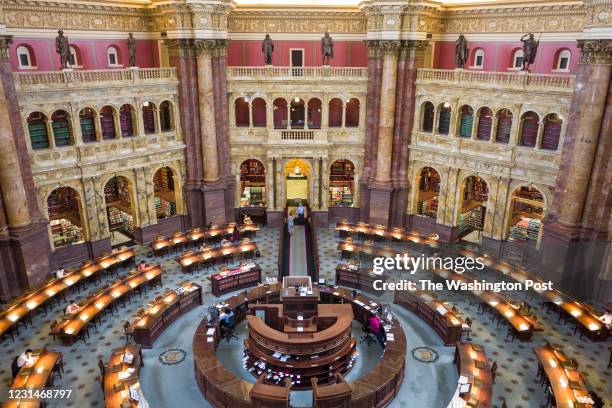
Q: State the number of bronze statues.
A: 6